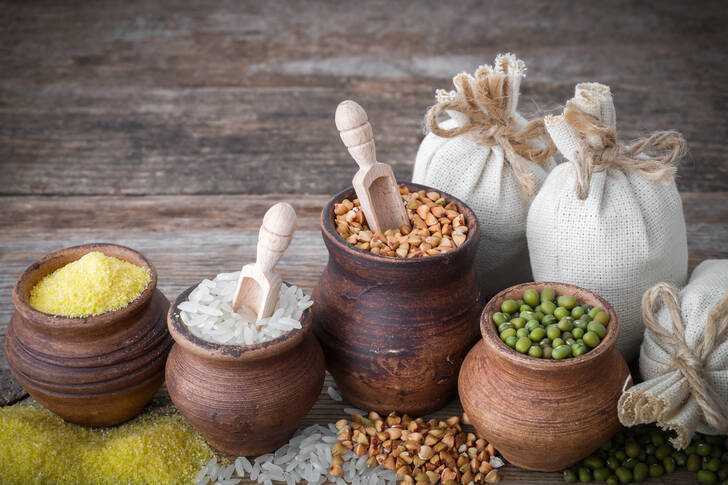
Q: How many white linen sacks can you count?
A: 3